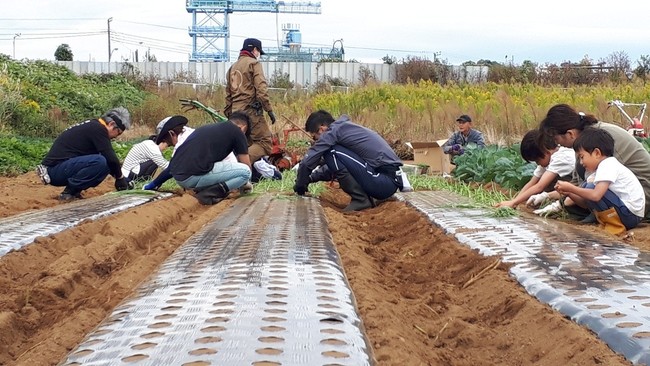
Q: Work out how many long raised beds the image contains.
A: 3